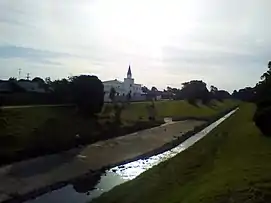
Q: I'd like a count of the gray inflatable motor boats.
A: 0